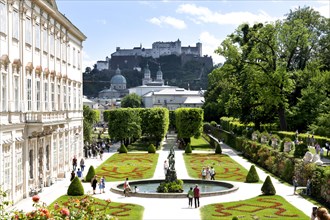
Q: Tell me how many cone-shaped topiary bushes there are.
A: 8